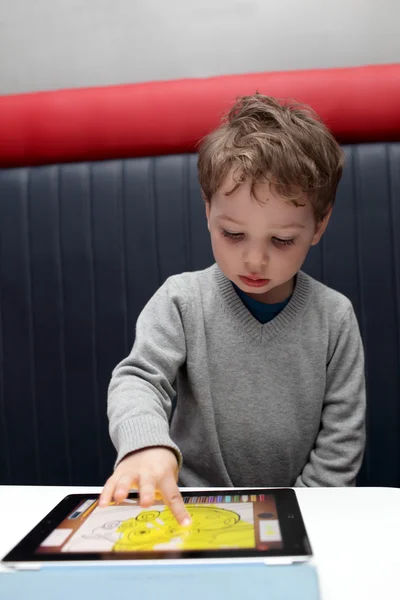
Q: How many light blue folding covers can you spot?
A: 1